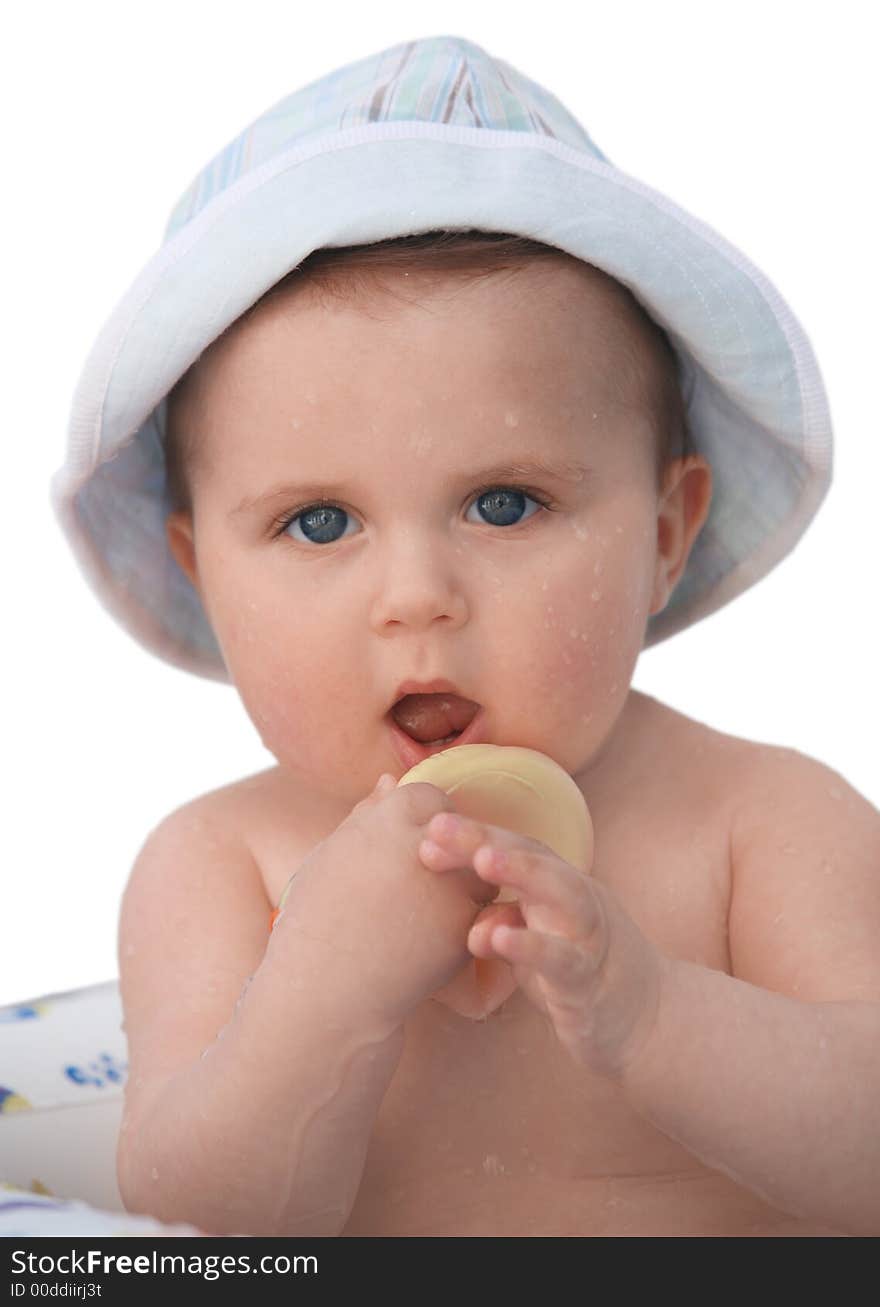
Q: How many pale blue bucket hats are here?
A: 1